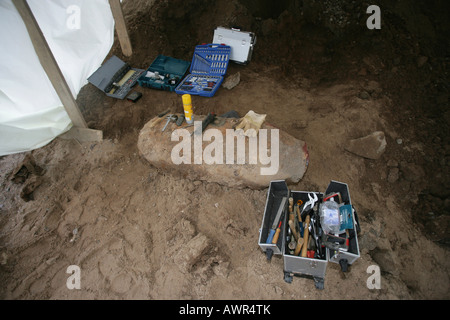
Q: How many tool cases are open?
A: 4